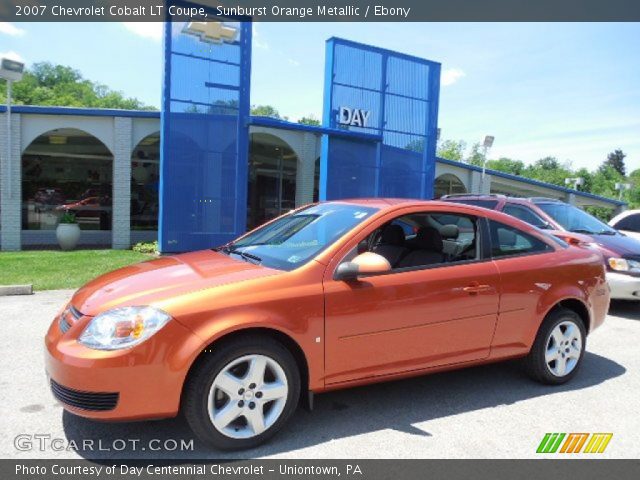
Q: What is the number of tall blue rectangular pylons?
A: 2